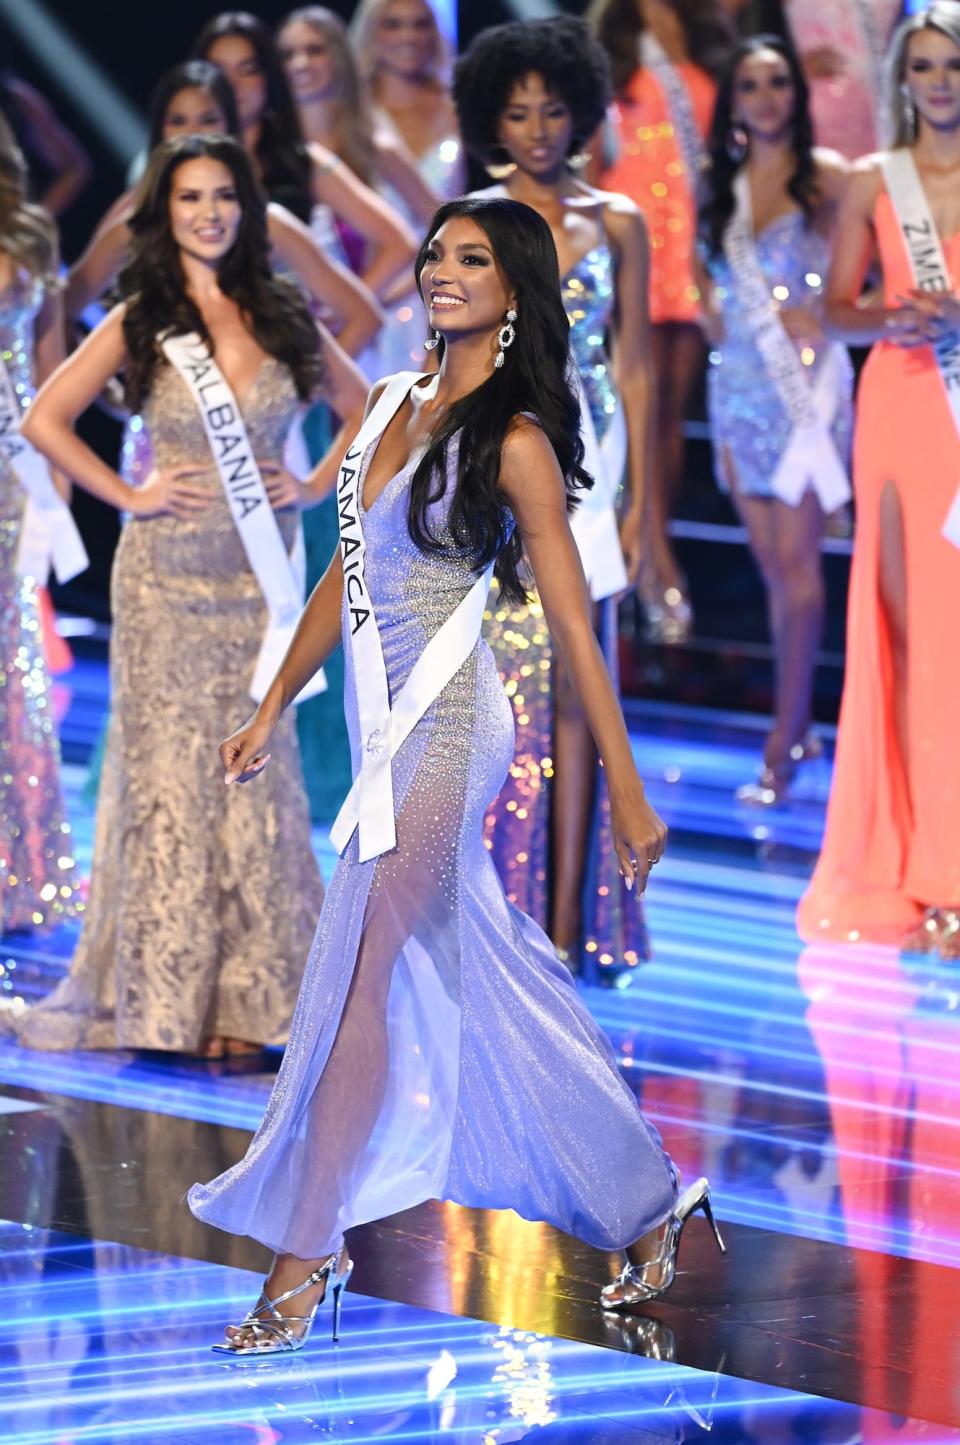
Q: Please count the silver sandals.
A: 2